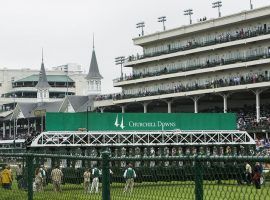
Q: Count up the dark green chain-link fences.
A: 1